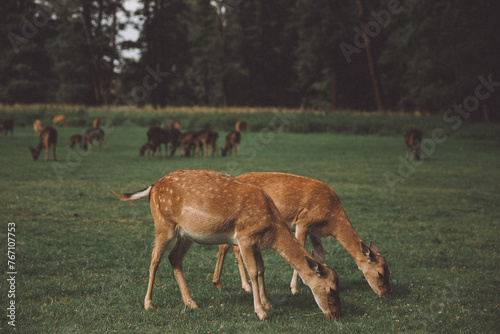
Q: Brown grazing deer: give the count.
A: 2